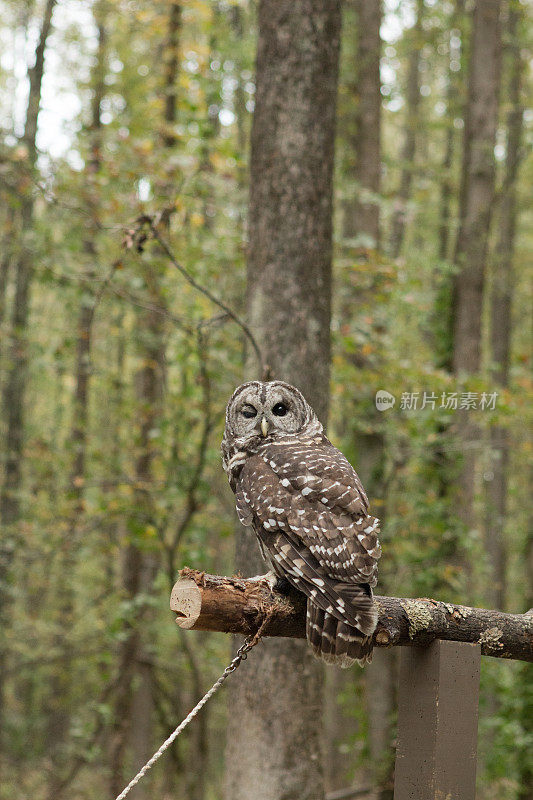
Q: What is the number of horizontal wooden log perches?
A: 1